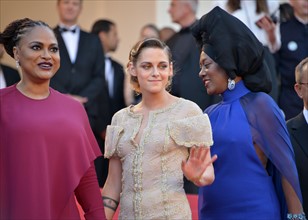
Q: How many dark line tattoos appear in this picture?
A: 2